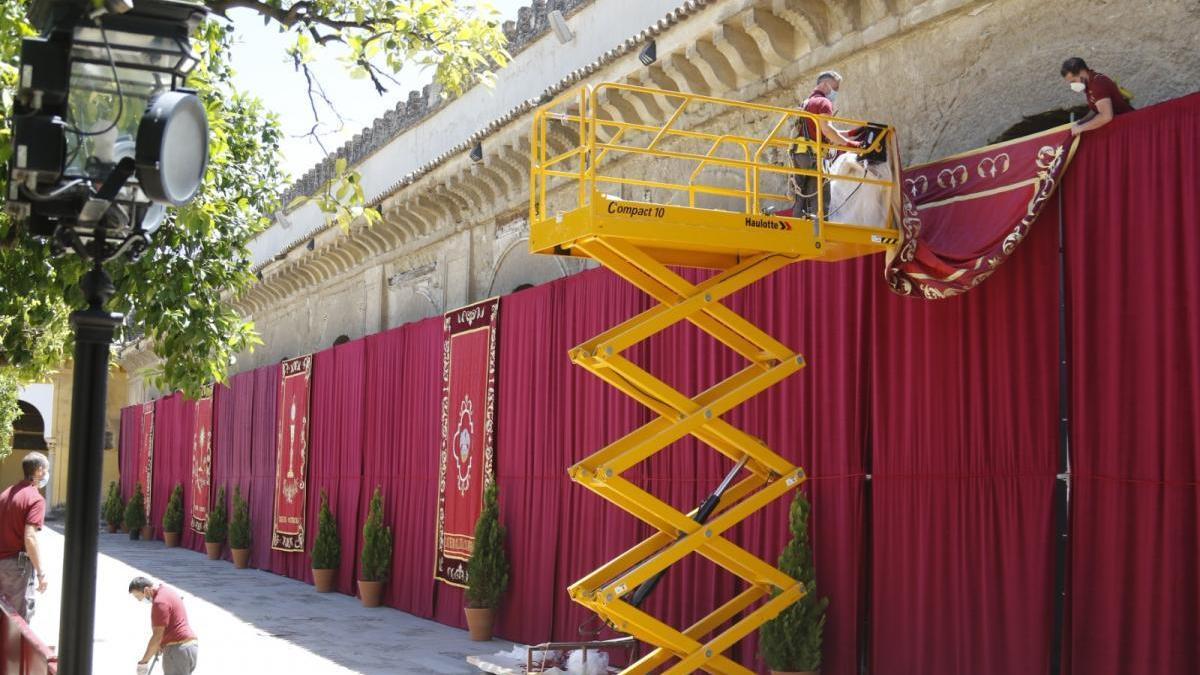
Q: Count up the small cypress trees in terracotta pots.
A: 9